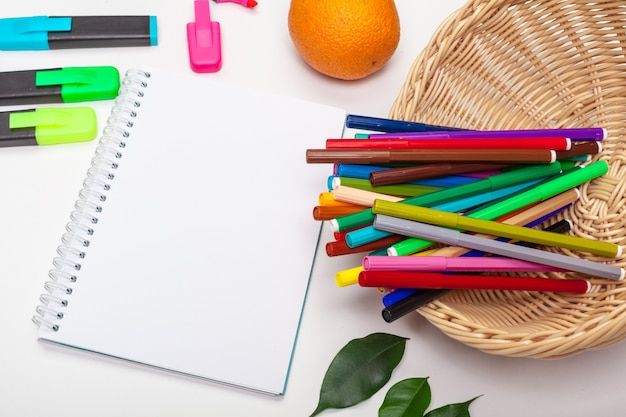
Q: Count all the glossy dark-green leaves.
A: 3